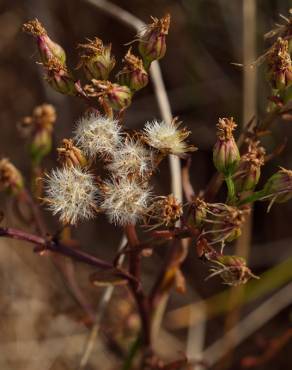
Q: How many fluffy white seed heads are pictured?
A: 5